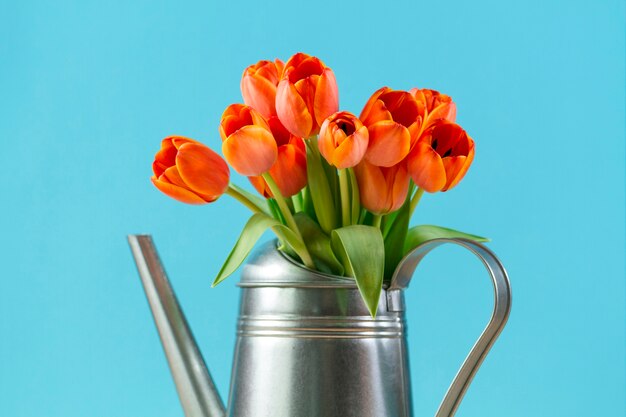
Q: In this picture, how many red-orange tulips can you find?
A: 10